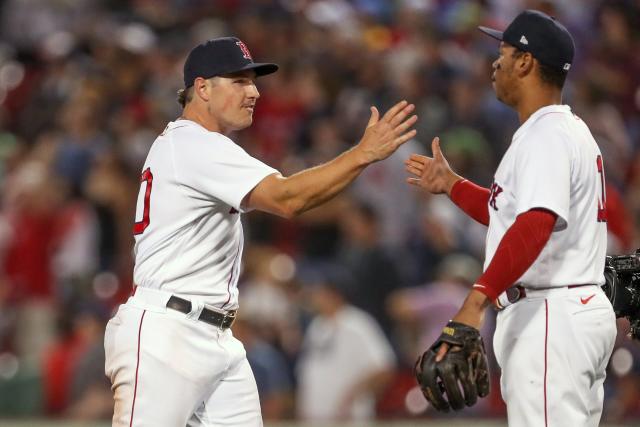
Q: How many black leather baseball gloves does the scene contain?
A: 1